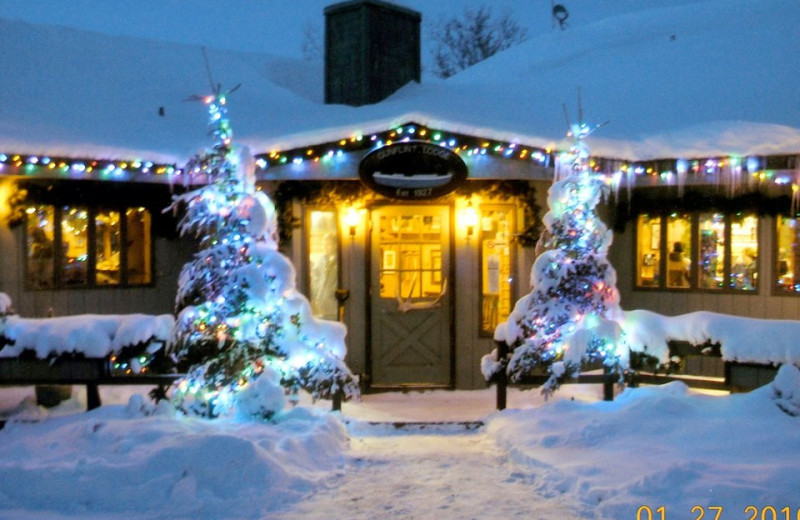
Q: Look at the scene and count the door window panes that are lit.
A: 9